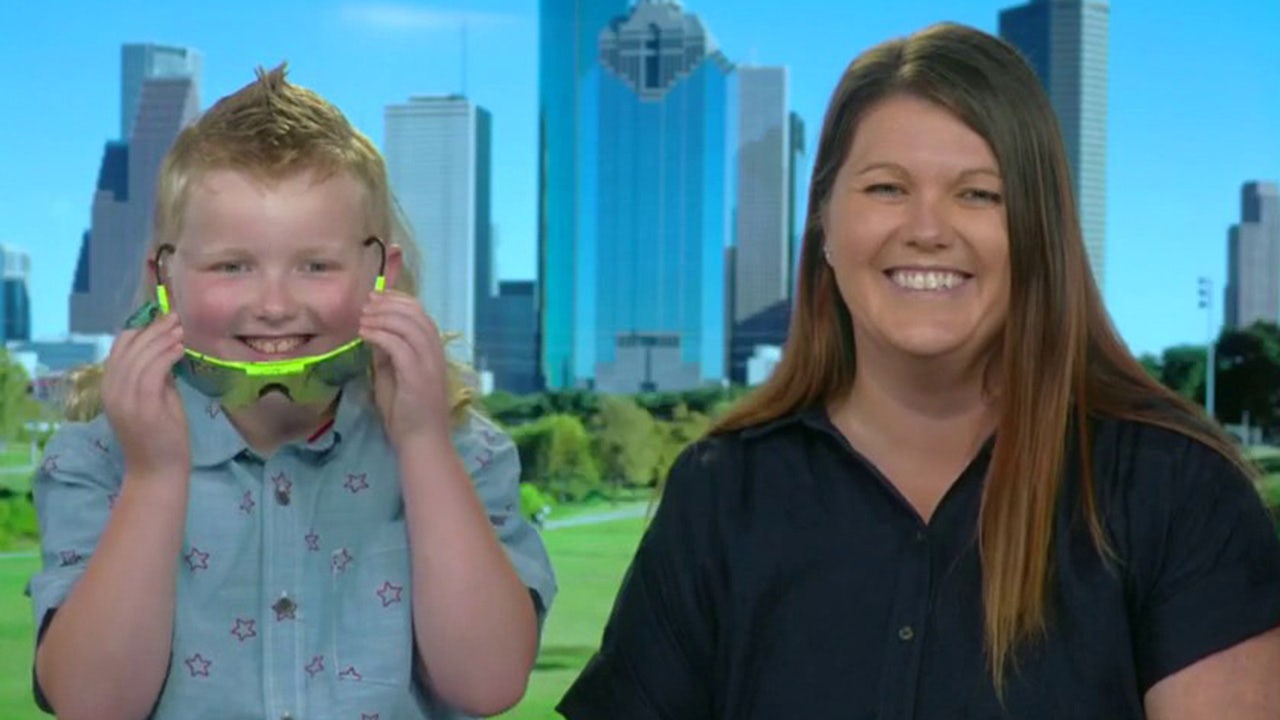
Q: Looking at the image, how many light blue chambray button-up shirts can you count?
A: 1